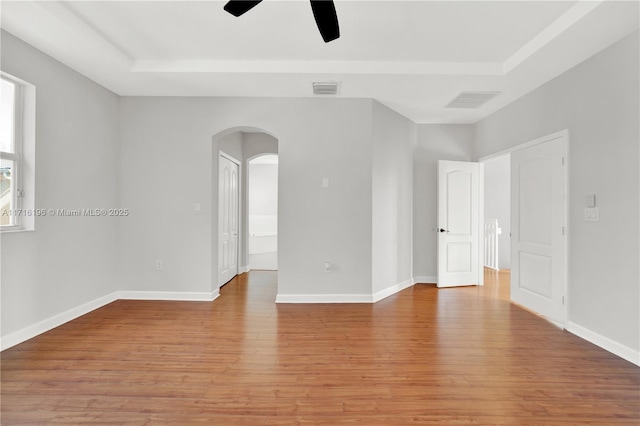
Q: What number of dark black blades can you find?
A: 2